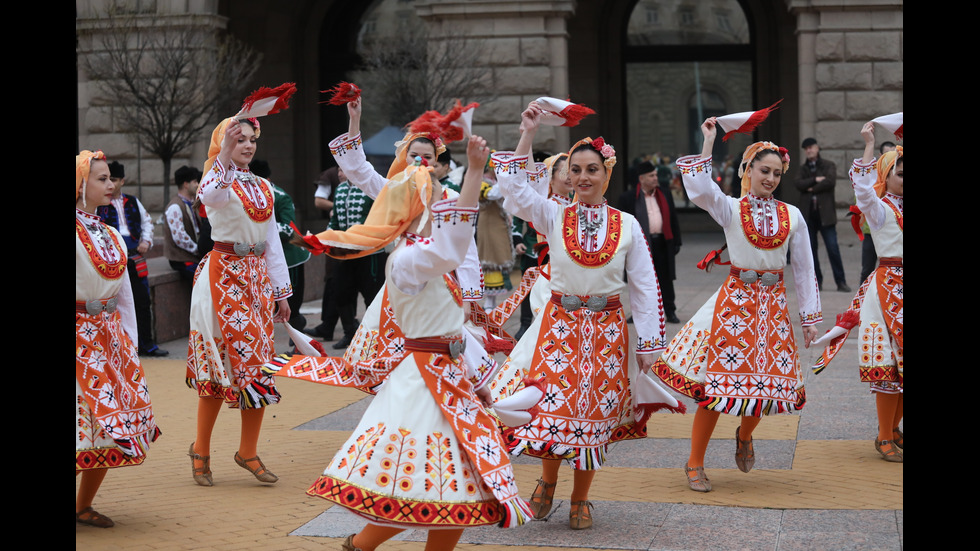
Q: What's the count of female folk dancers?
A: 8